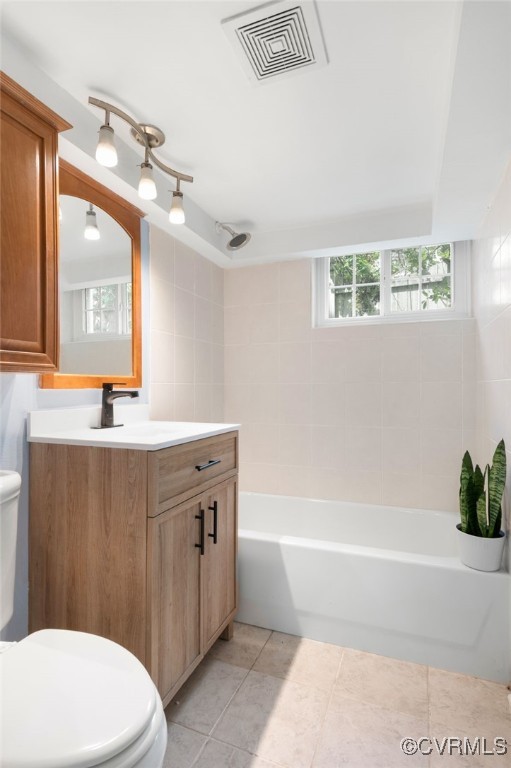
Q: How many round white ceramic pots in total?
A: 1